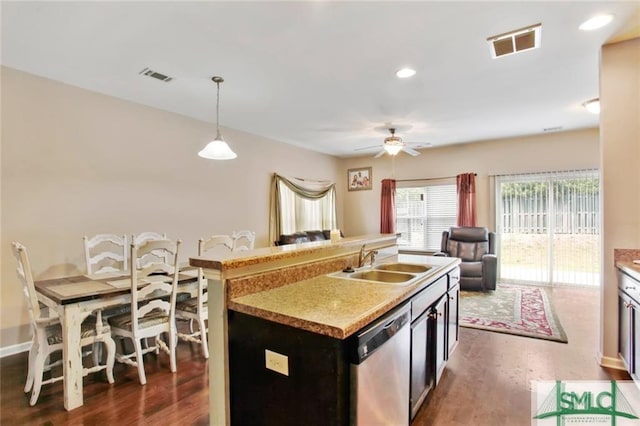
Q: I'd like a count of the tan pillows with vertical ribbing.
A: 0